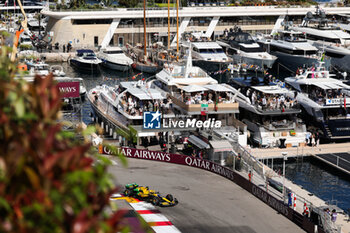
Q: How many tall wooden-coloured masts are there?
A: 3